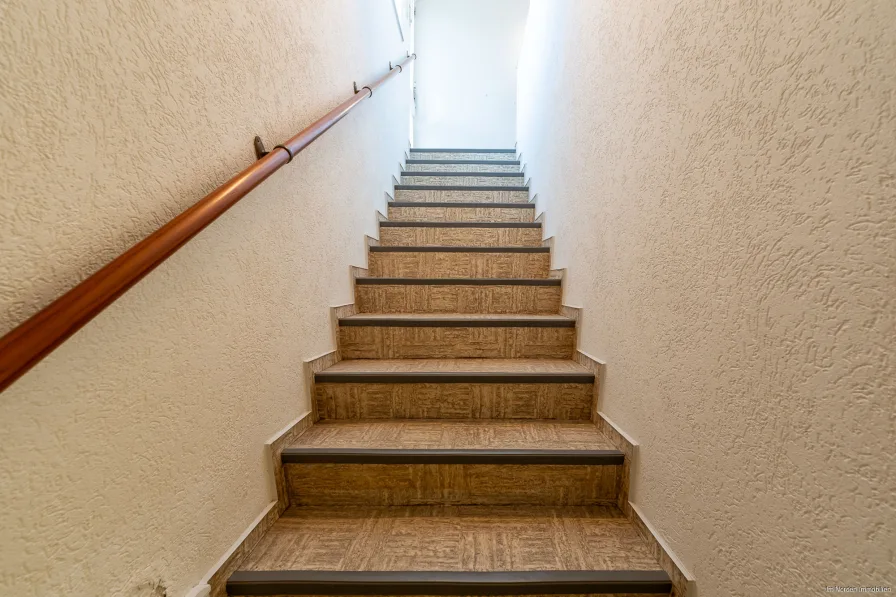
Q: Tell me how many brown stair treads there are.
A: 12